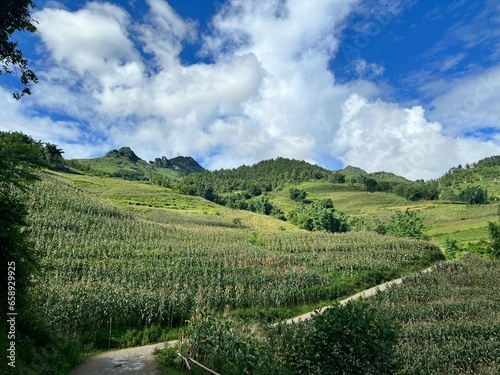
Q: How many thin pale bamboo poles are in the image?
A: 2